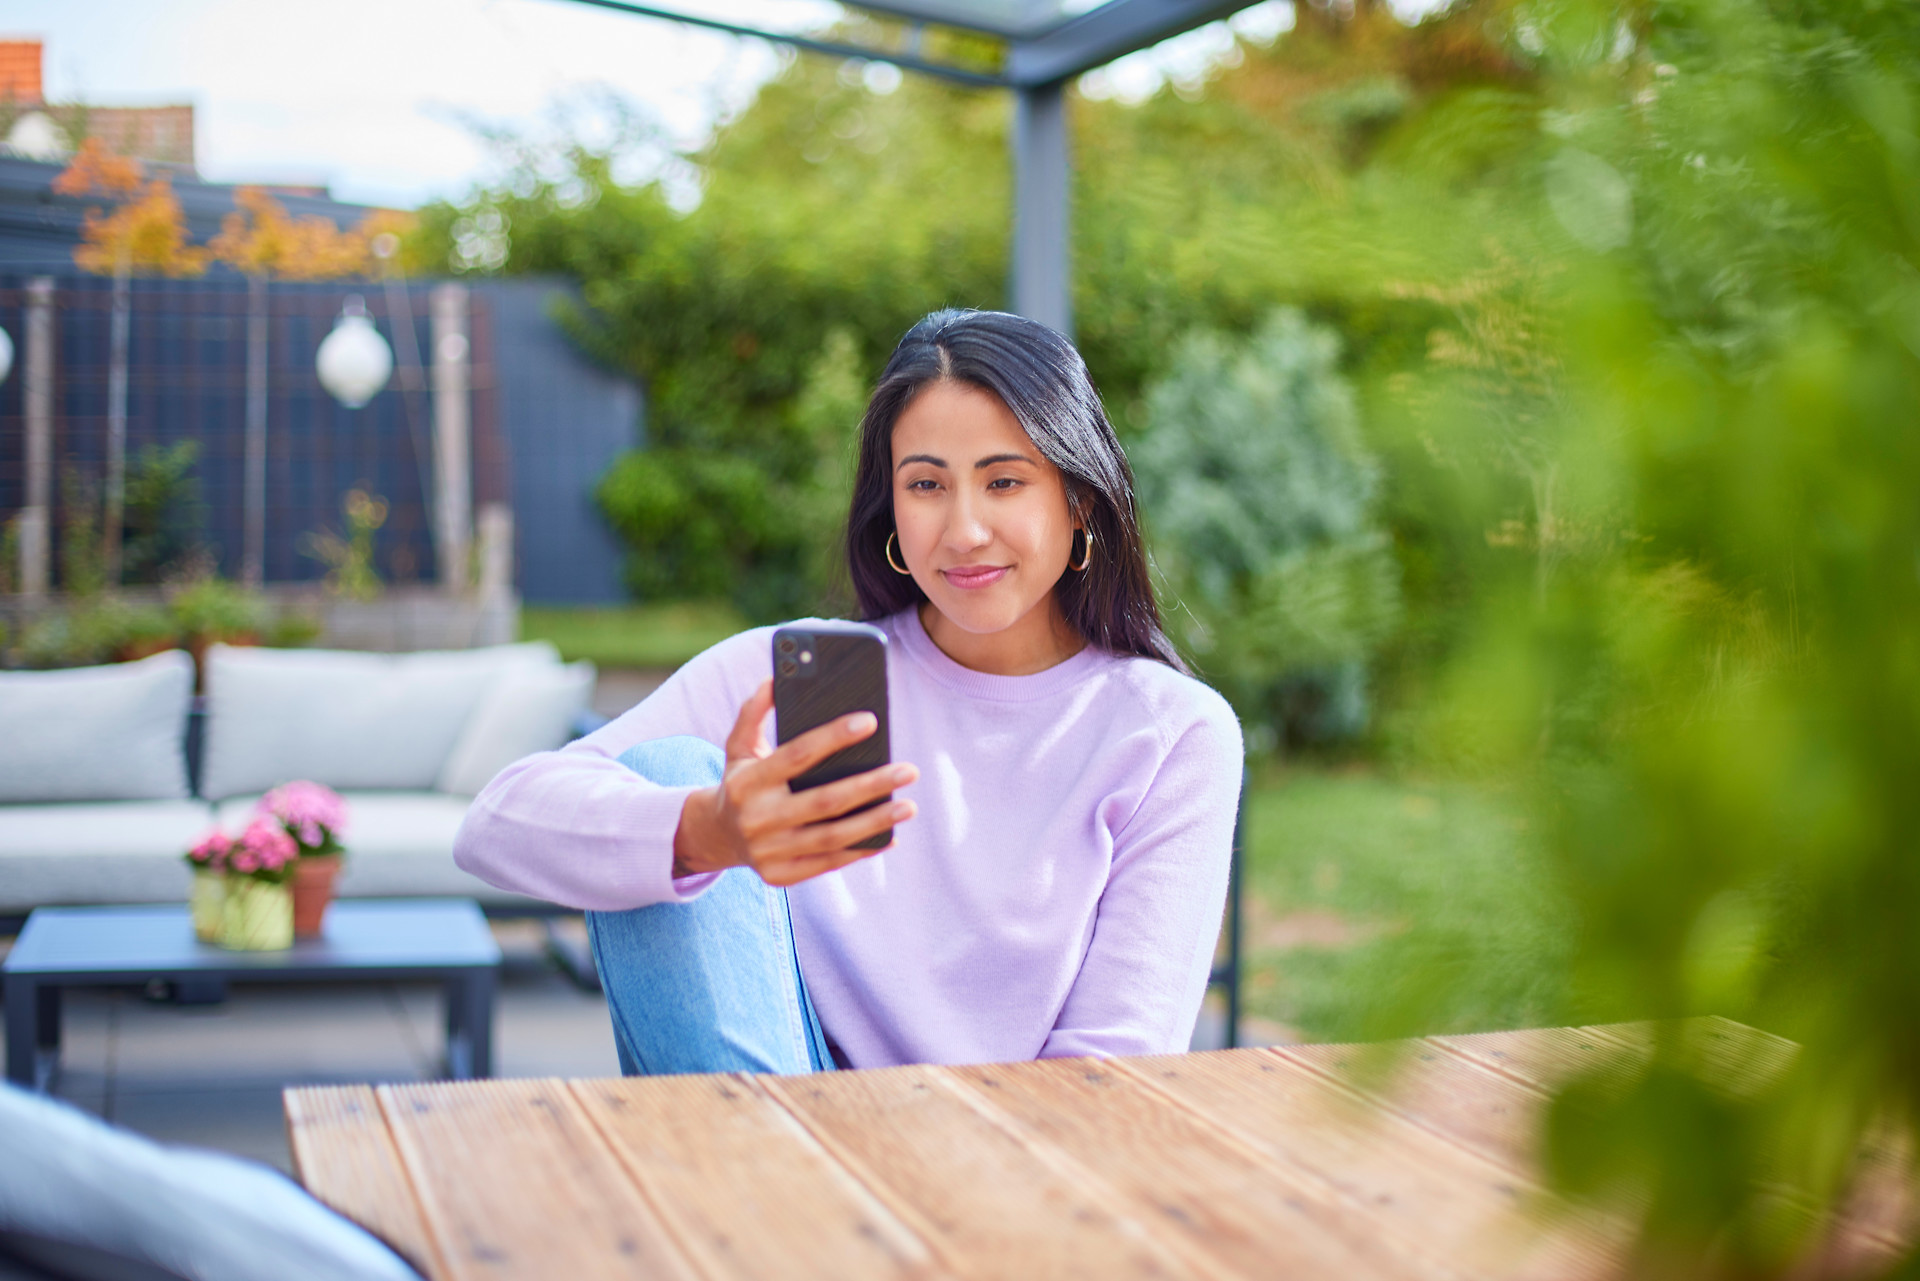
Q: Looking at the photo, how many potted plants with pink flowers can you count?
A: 3